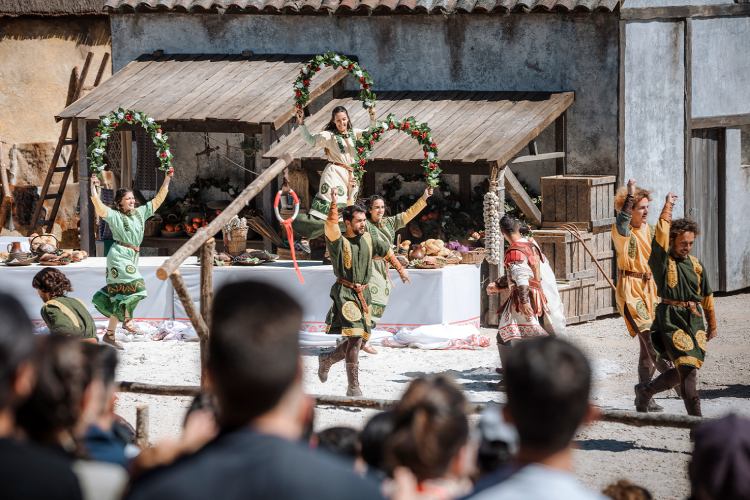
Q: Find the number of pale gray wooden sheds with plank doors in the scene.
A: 1